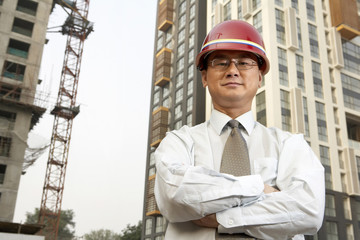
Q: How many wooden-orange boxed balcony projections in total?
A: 5